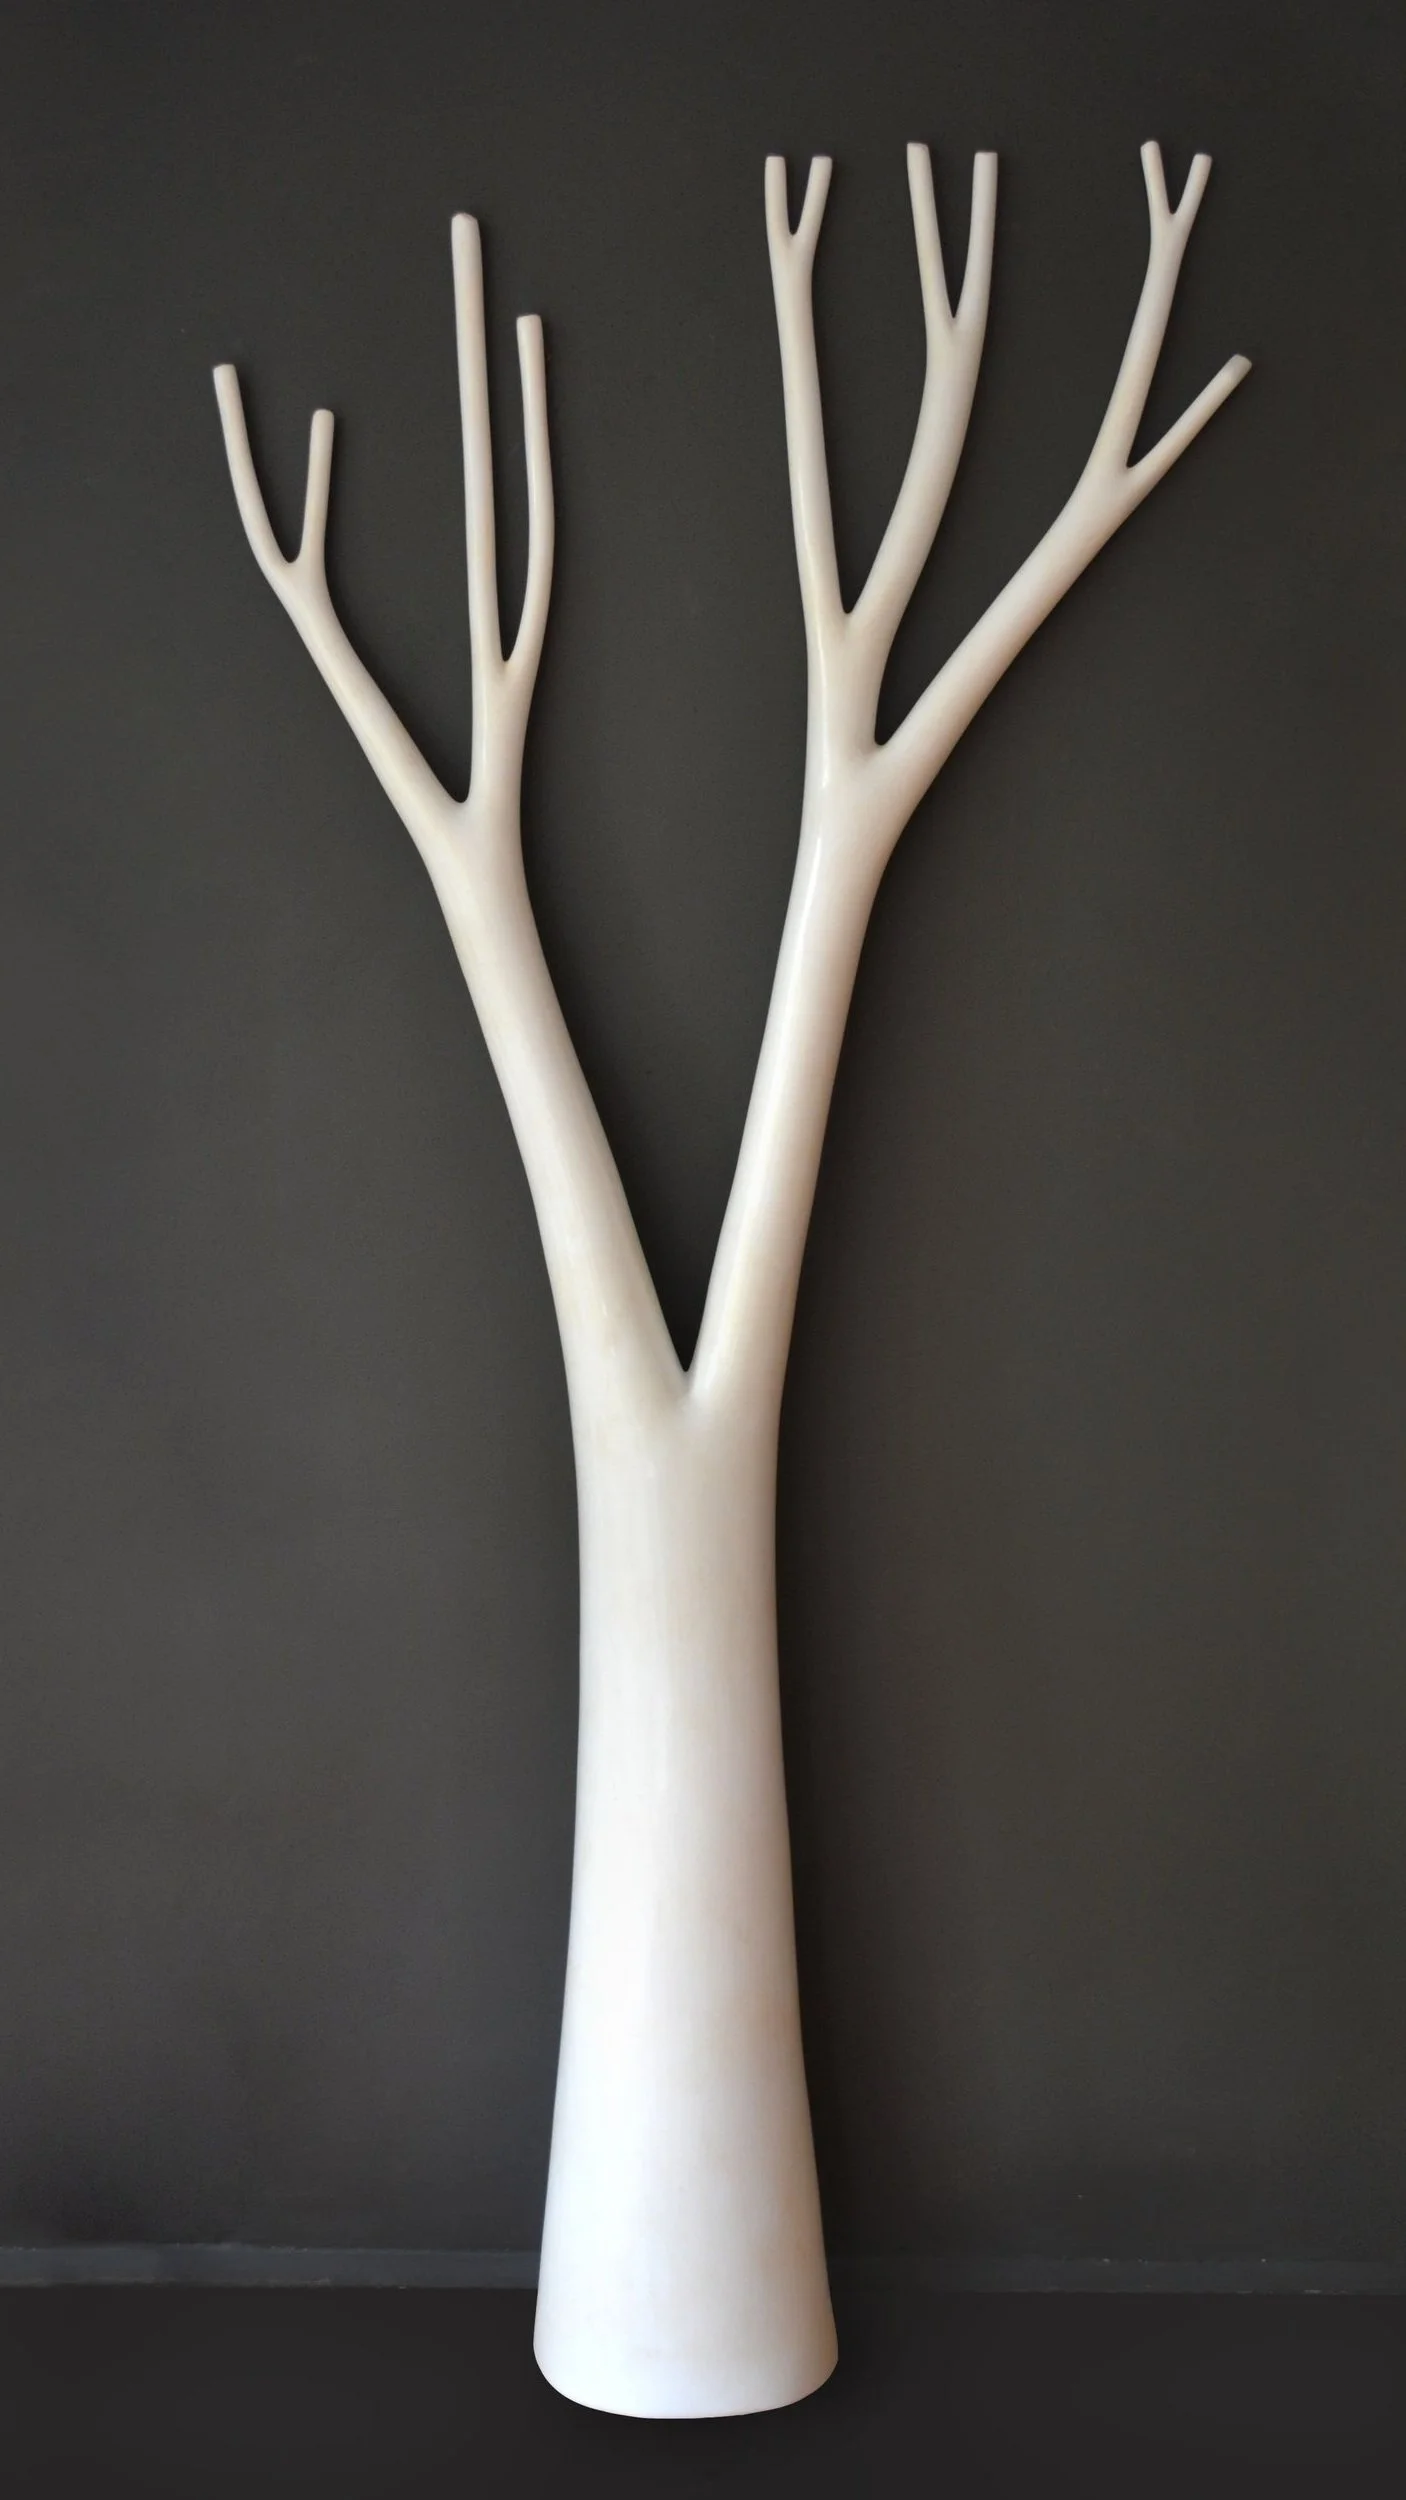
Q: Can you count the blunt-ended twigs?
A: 11